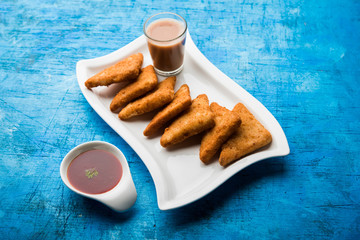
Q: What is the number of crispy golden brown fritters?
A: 7